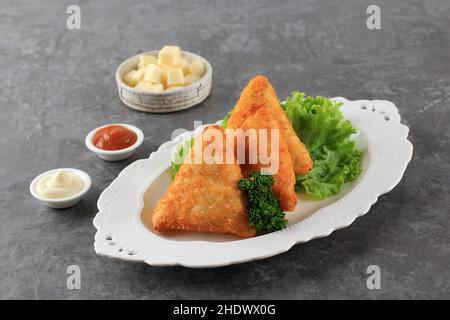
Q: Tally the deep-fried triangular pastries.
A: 3